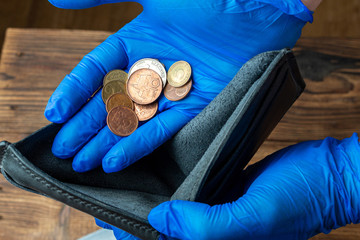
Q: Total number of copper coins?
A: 5